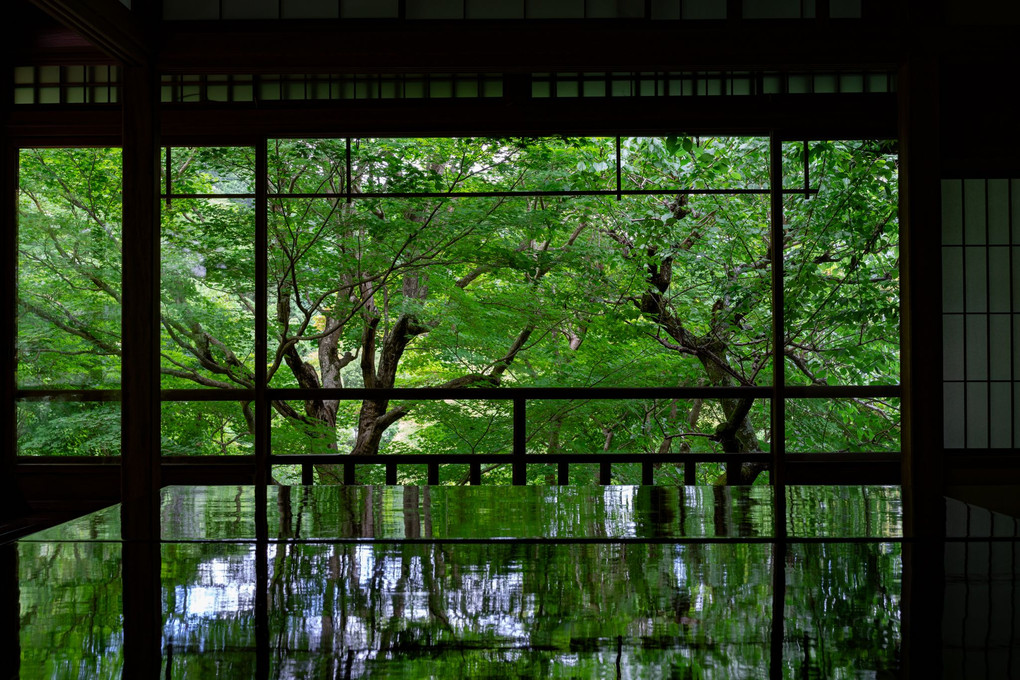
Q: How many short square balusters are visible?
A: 10